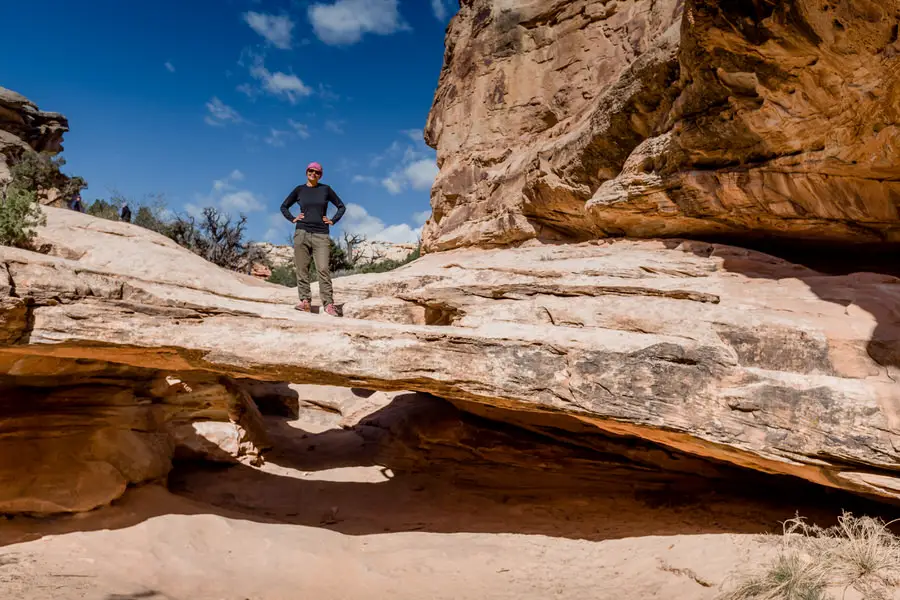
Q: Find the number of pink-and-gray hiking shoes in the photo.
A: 2